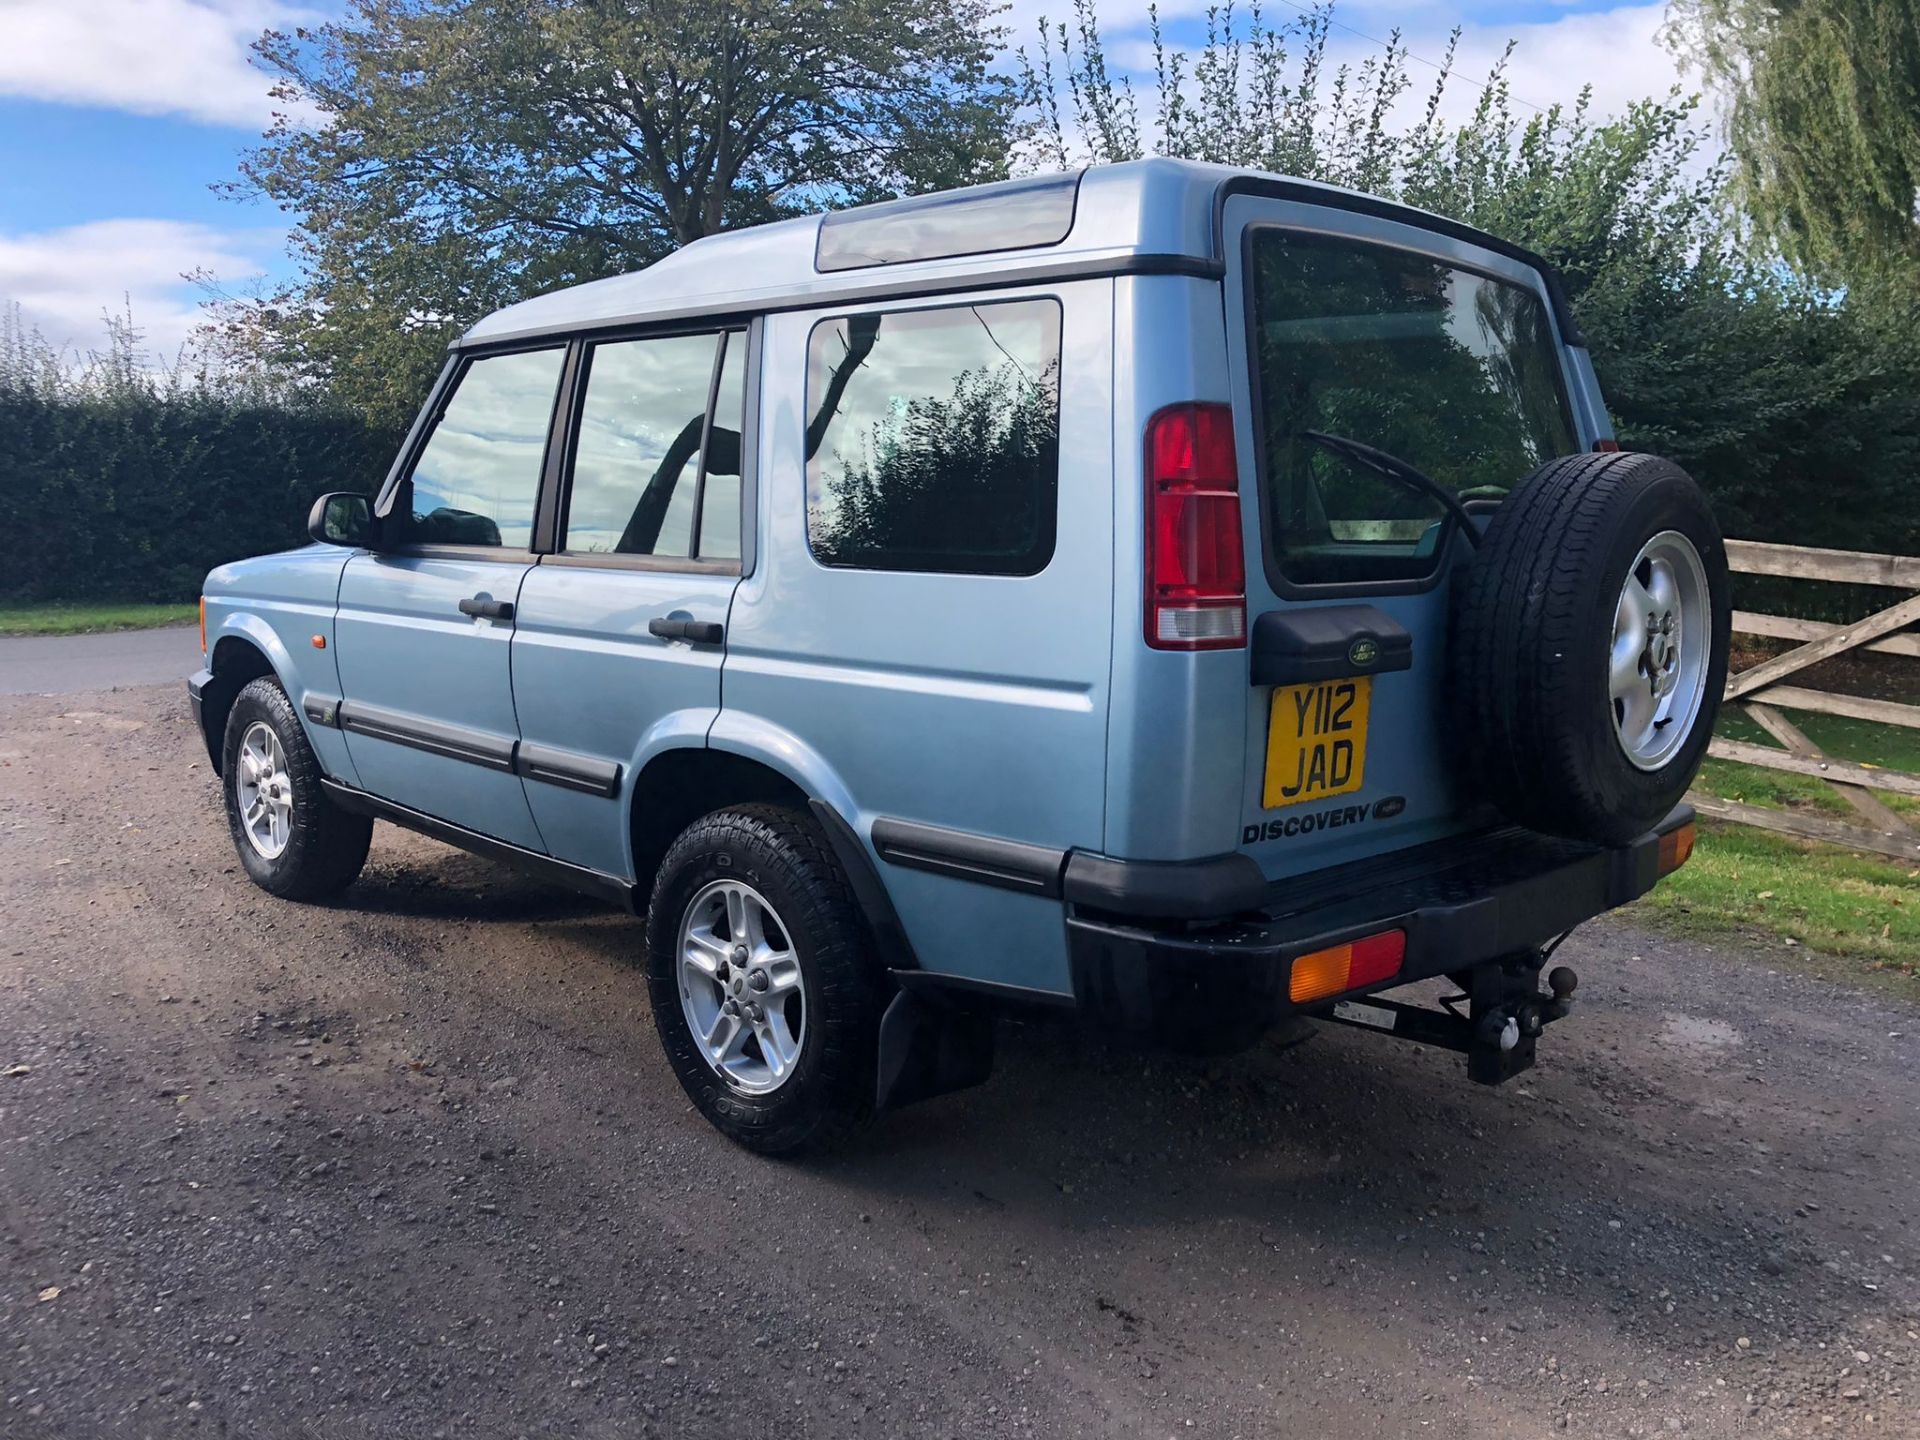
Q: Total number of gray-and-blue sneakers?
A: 0